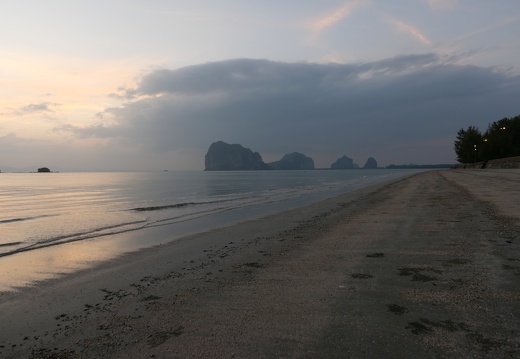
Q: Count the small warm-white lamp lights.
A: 5